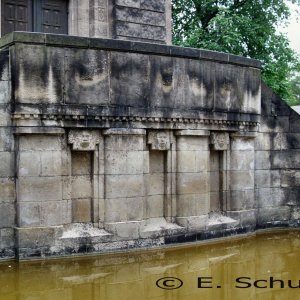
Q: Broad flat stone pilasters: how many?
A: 4